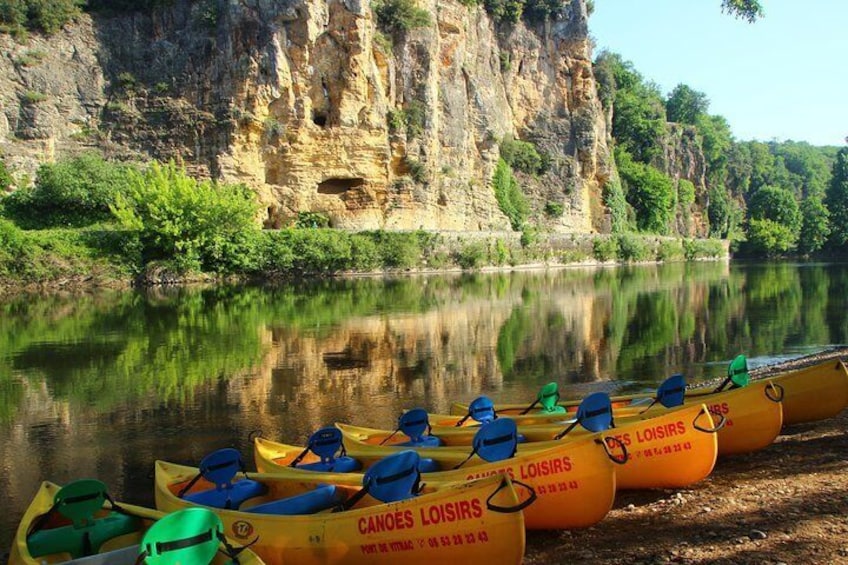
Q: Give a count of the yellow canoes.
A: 6